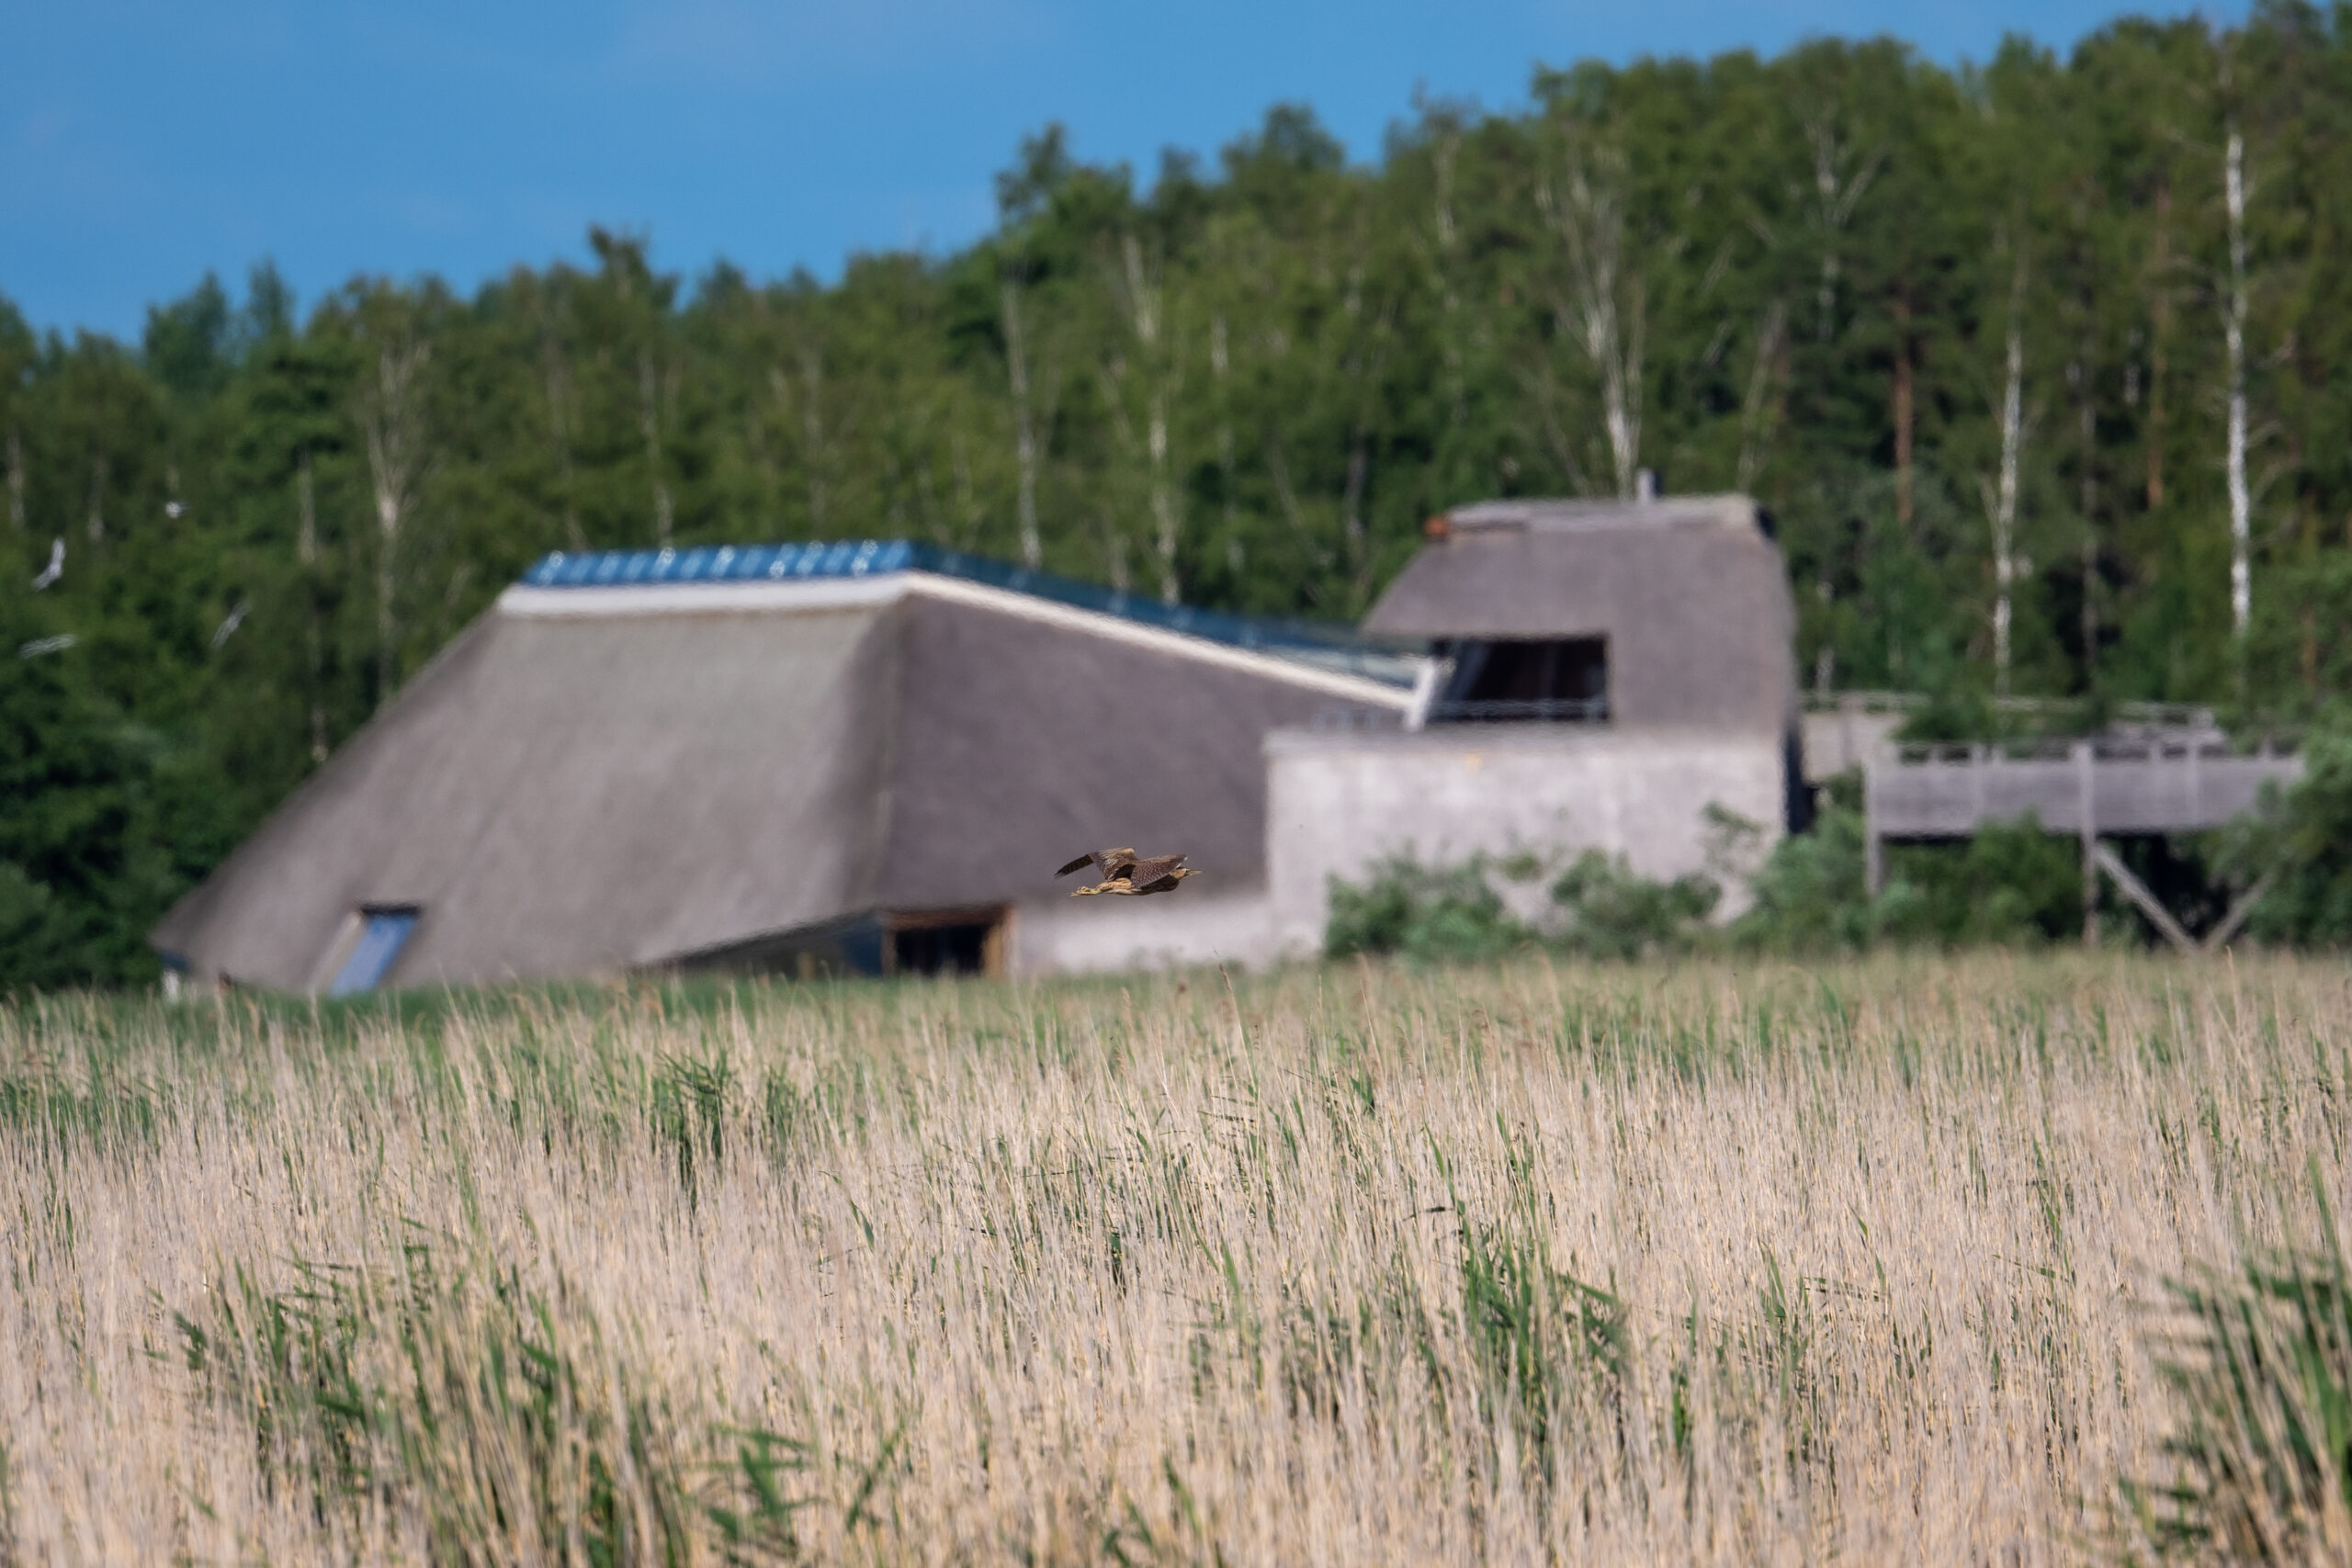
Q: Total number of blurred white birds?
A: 4